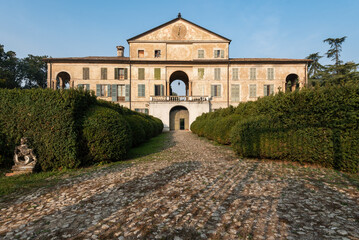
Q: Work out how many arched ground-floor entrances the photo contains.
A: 1